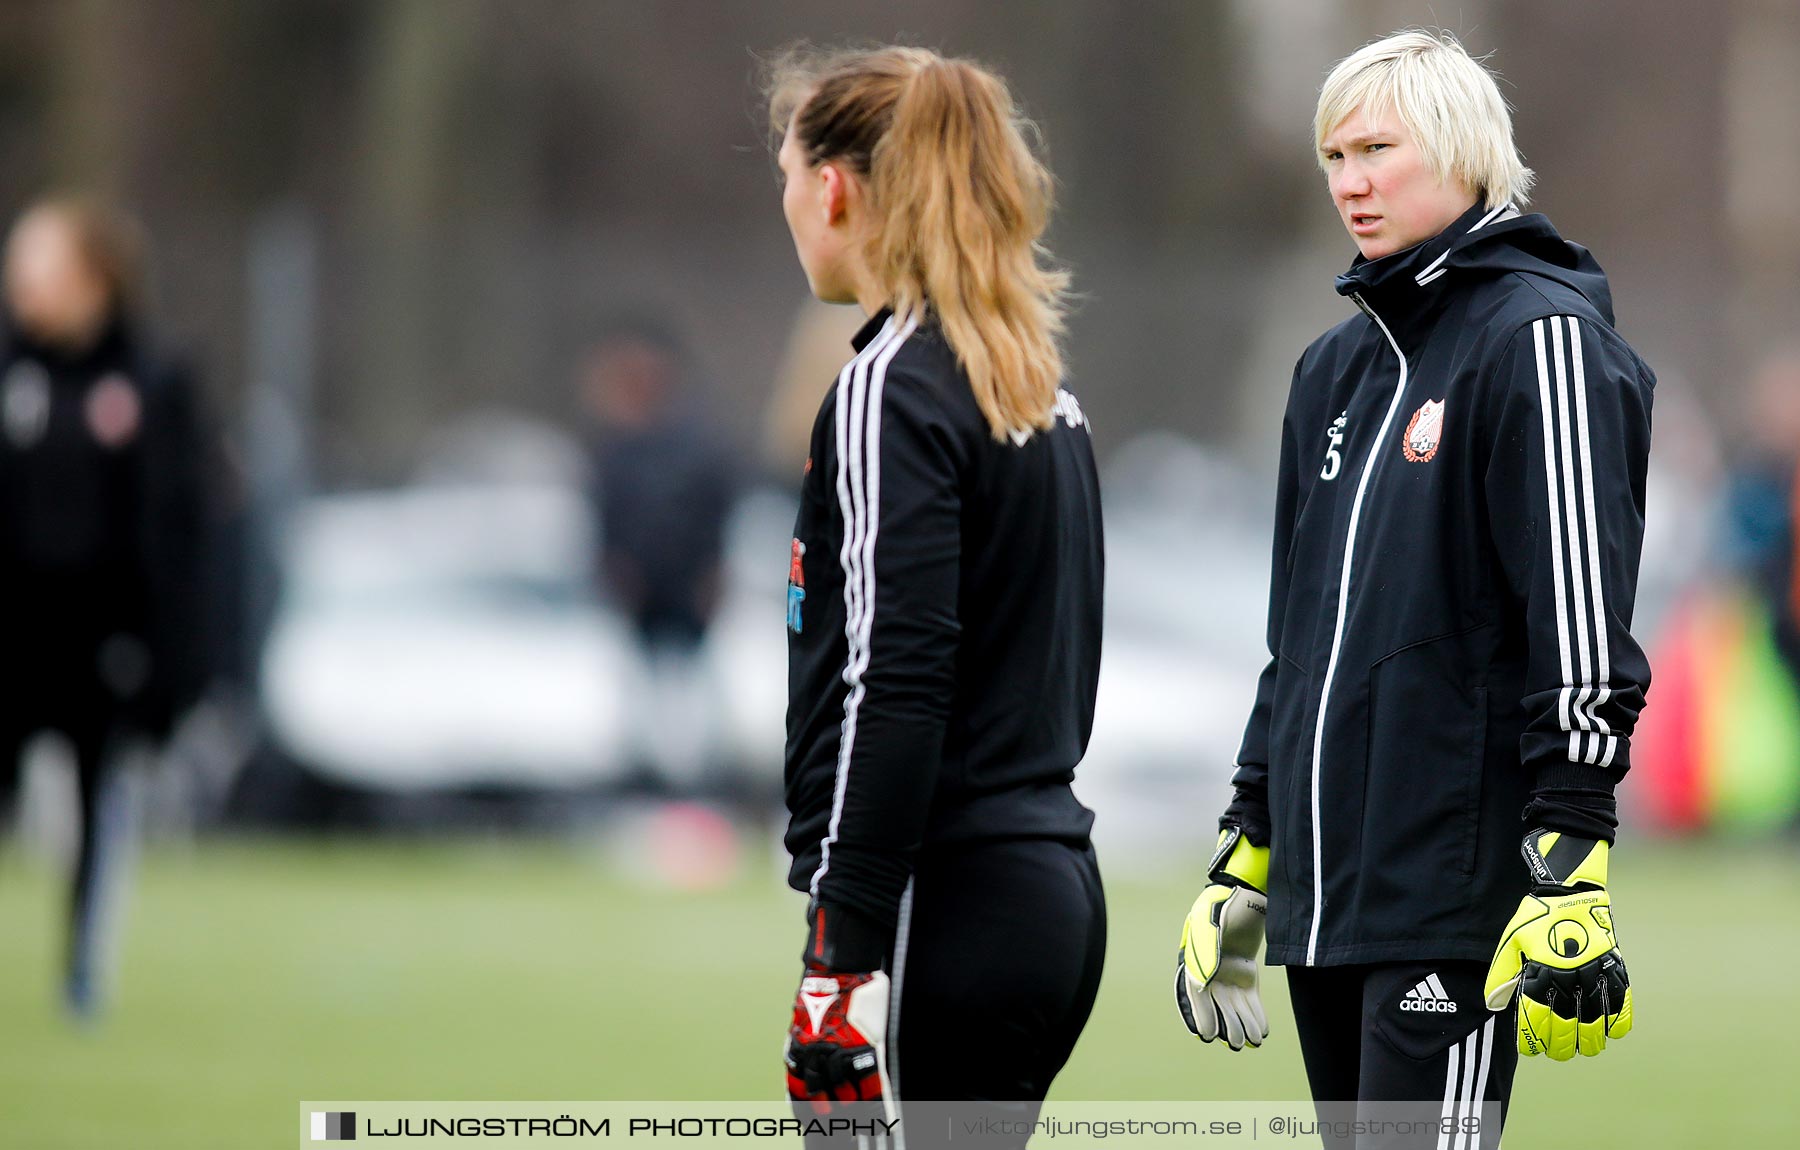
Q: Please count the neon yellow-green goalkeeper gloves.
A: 2